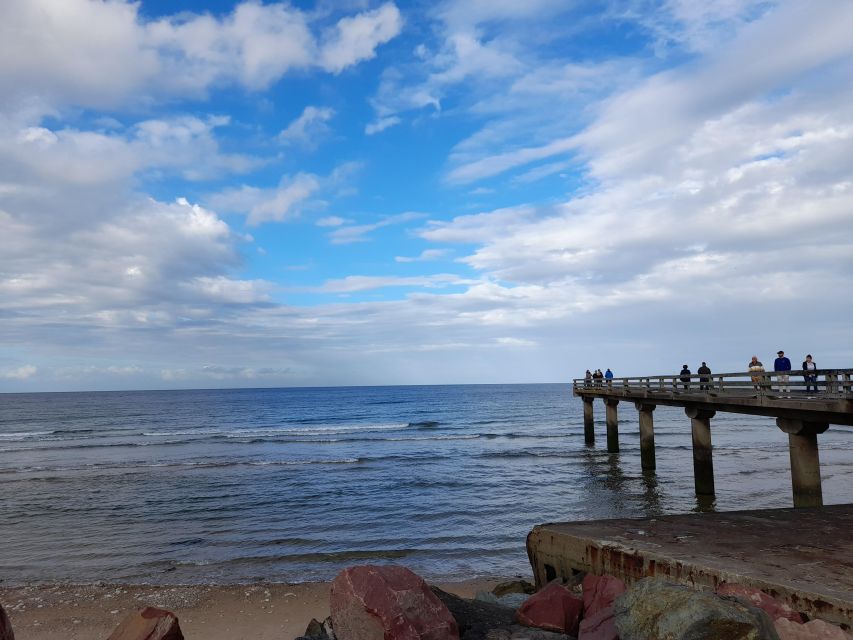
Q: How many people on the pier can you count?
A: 9